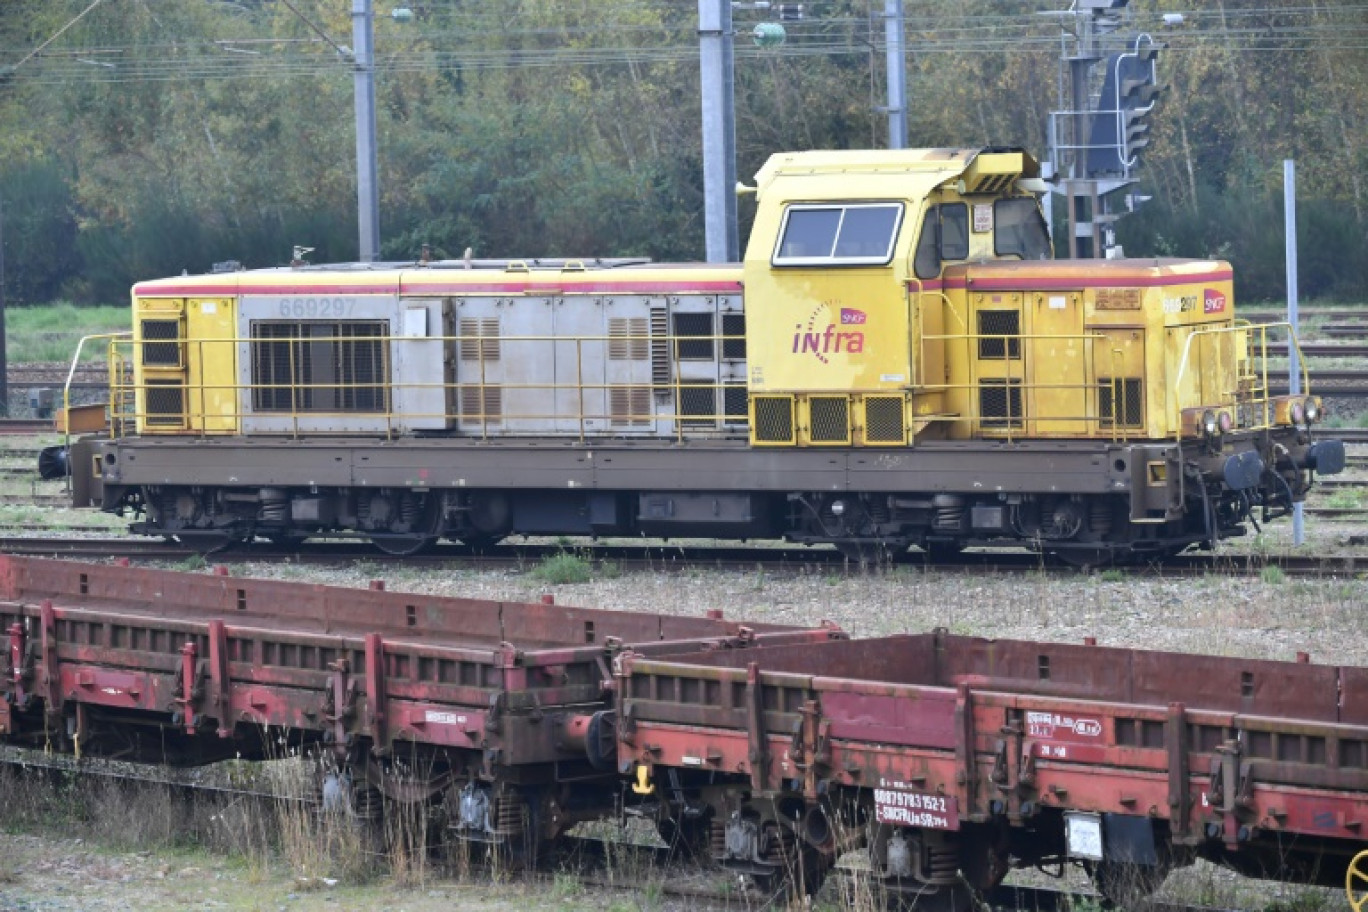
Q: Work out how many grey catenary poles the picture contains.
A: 3